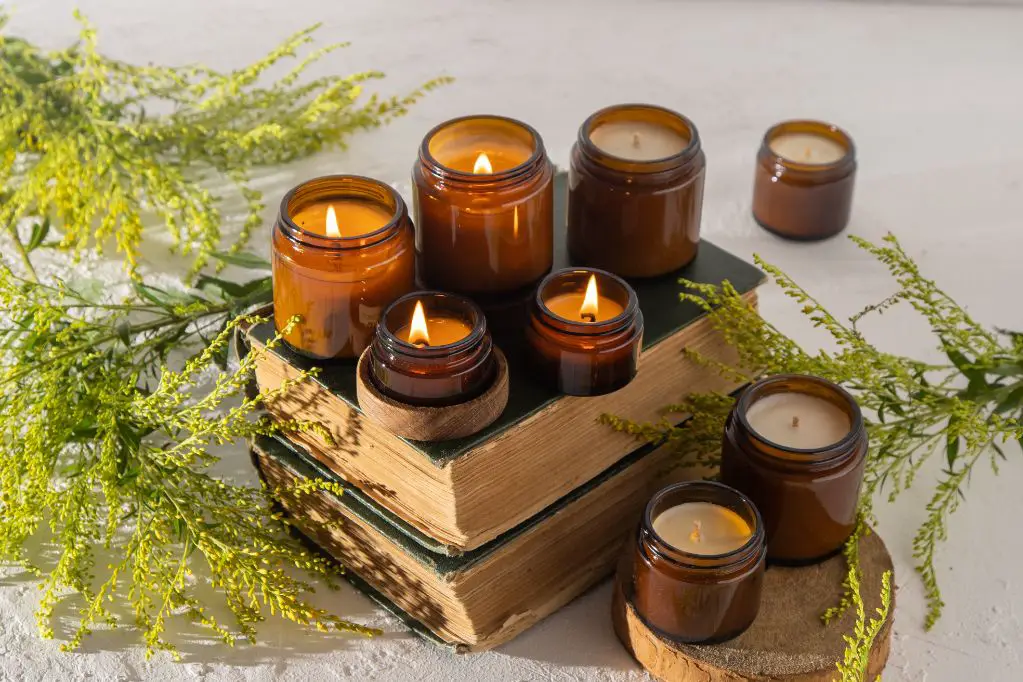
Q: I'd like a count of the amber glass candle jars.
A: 8